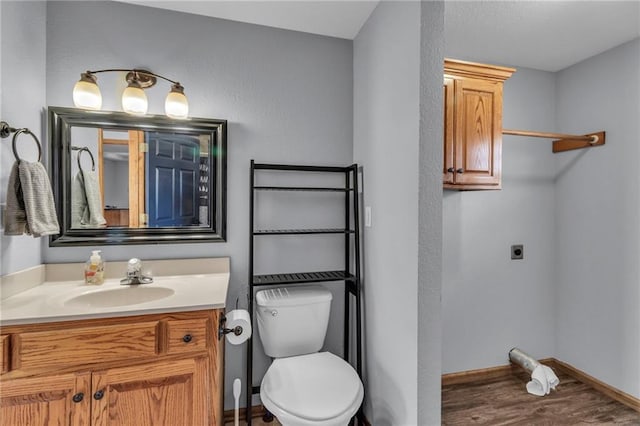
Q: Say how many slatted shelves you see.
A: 3